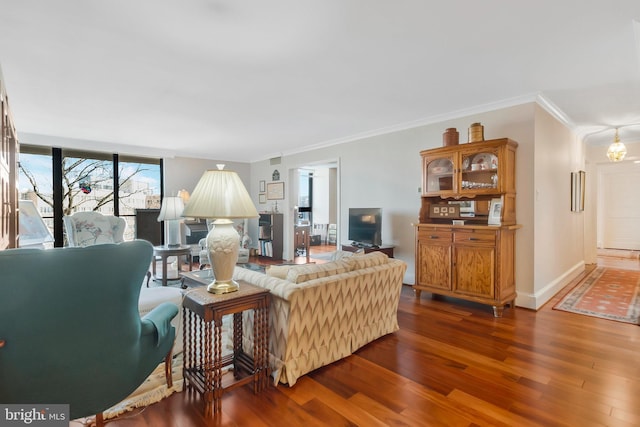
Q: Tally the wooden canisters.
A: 2